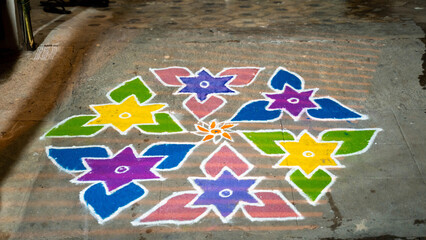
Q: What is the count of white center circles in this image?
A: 6